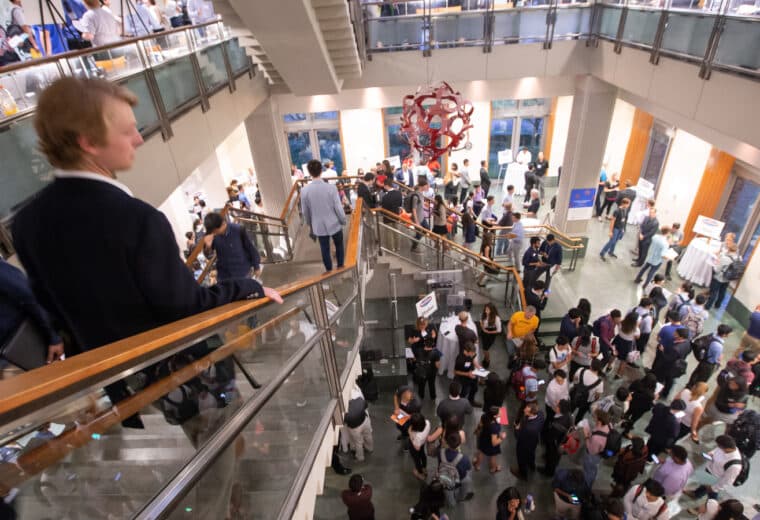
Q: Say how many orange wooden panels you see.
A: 2